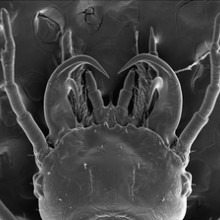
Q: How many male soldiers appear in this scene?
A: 0